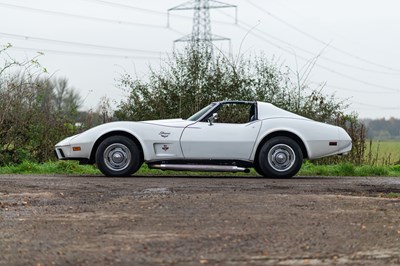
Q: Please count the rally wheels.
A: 2